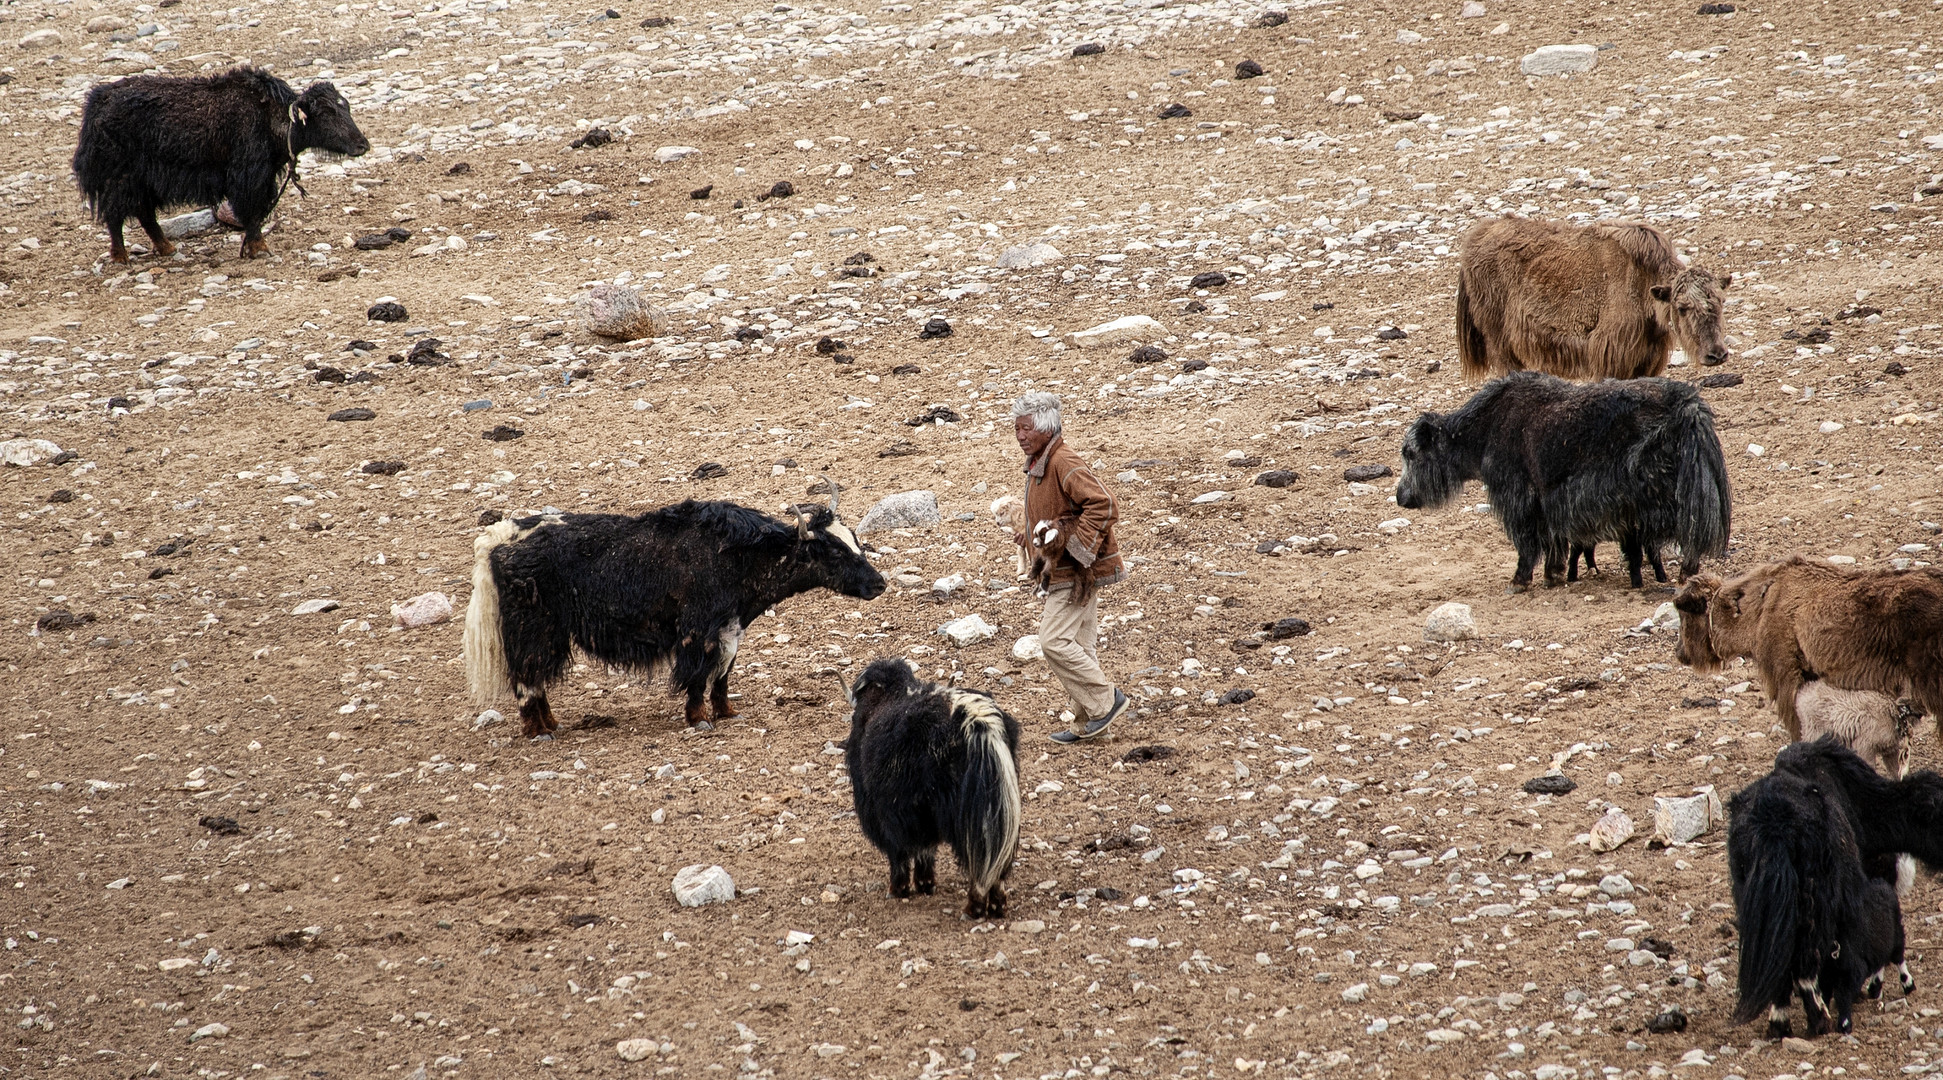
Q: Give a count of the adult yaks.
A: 7